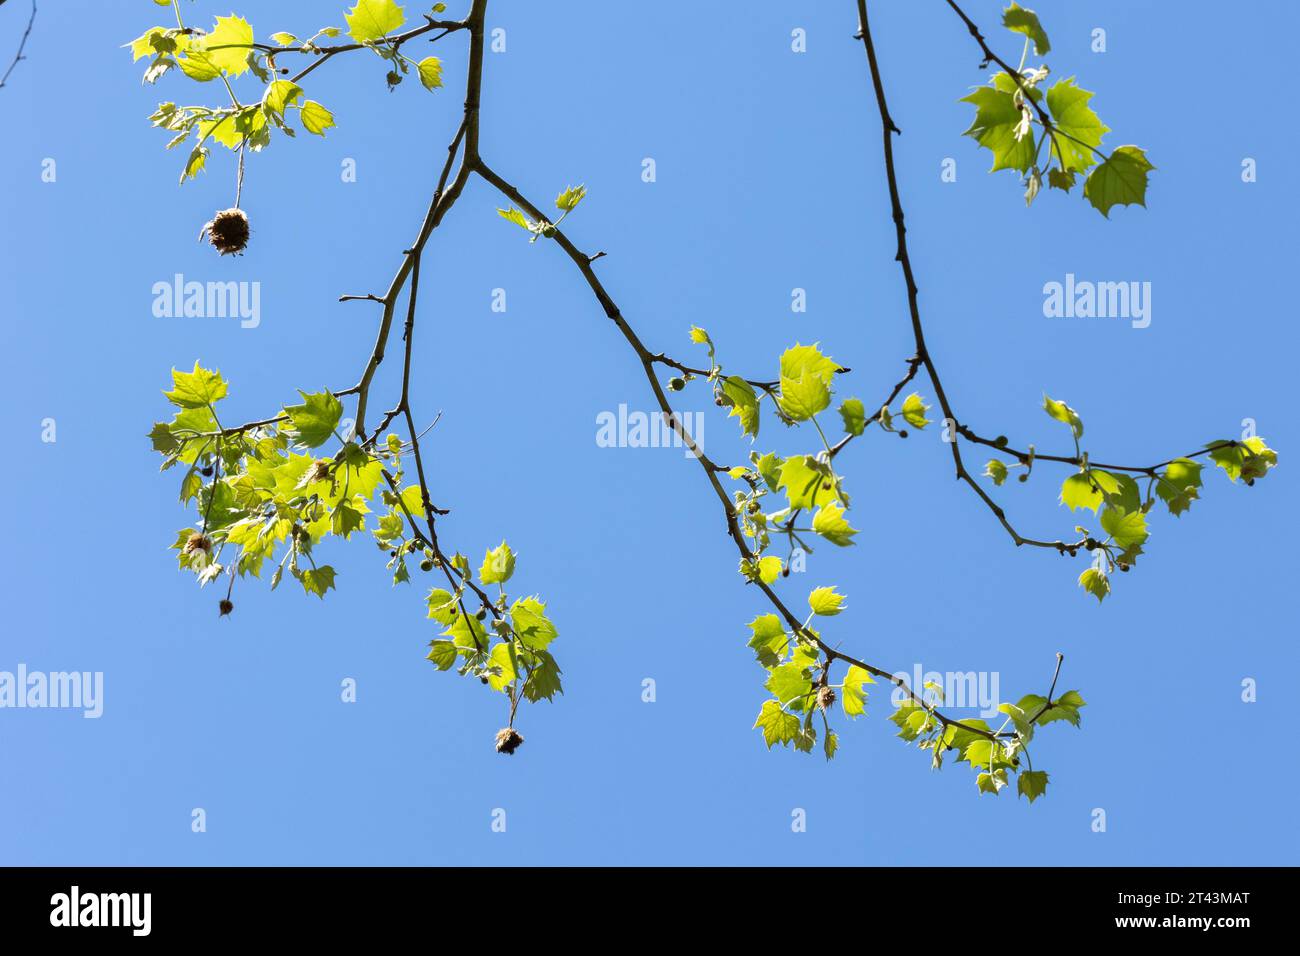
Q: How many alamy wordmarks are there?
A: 6